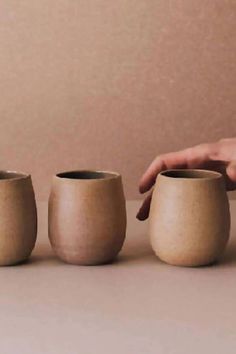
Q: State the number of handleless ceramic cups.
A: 3